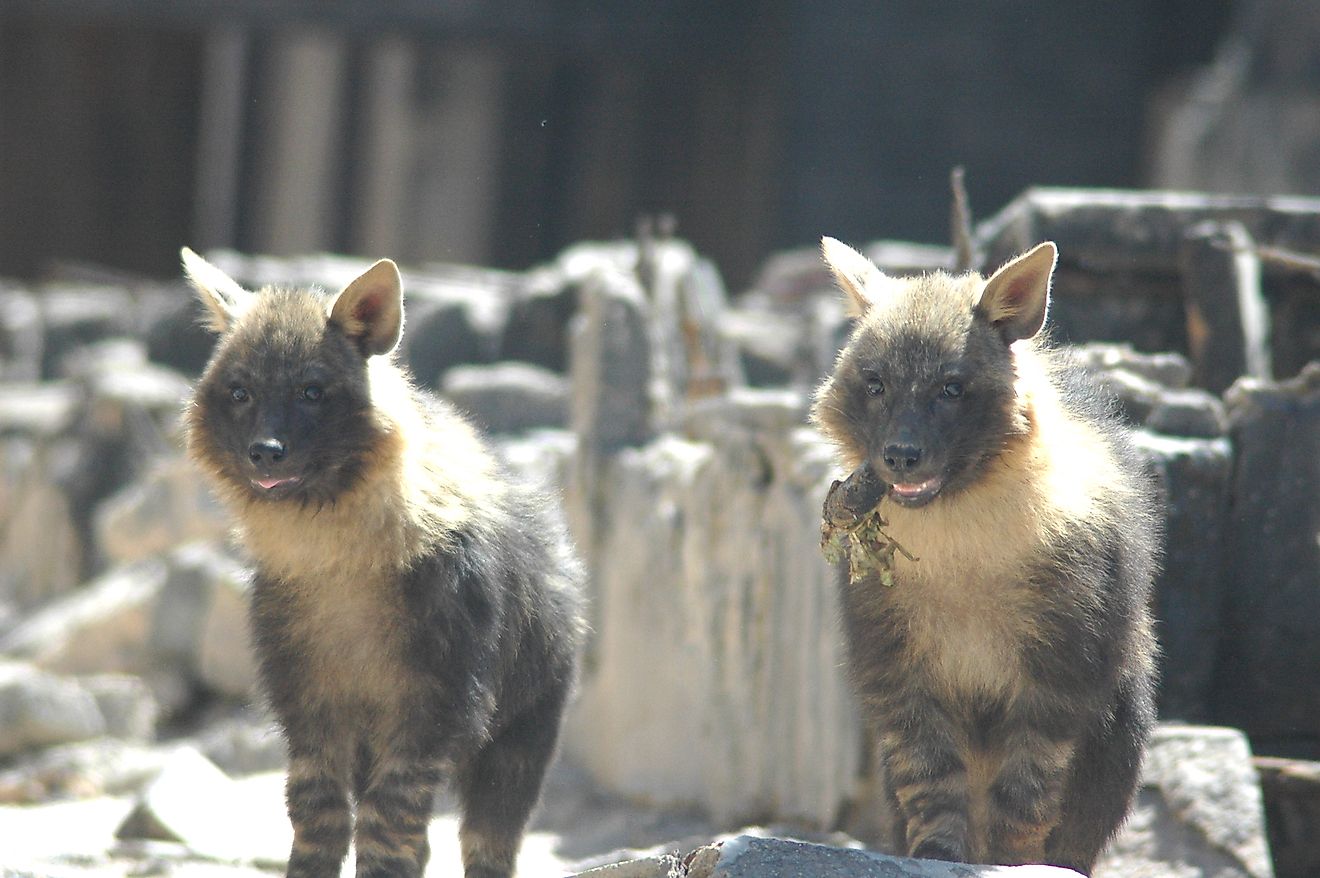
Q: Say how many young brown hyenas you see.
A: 2